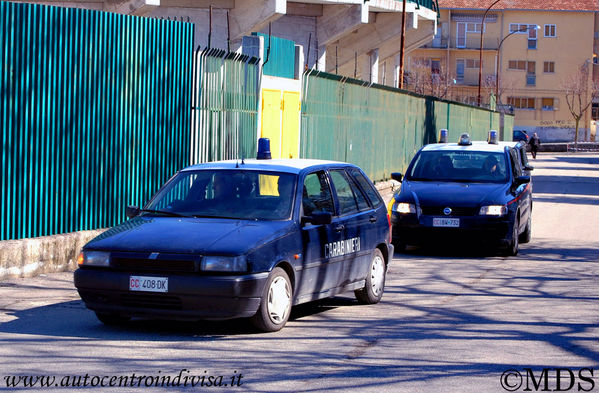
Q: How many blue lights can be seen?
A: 3